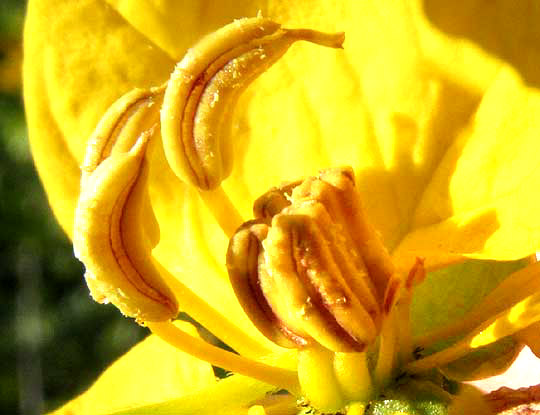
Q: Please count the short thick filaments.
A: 2